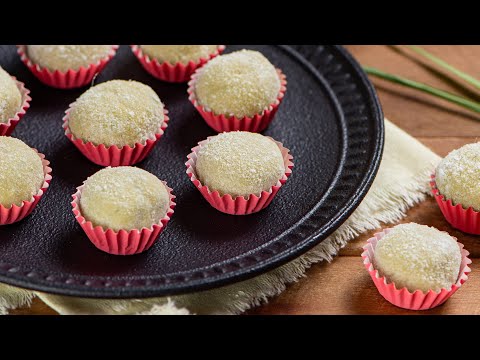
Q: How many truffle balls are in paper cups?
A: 10